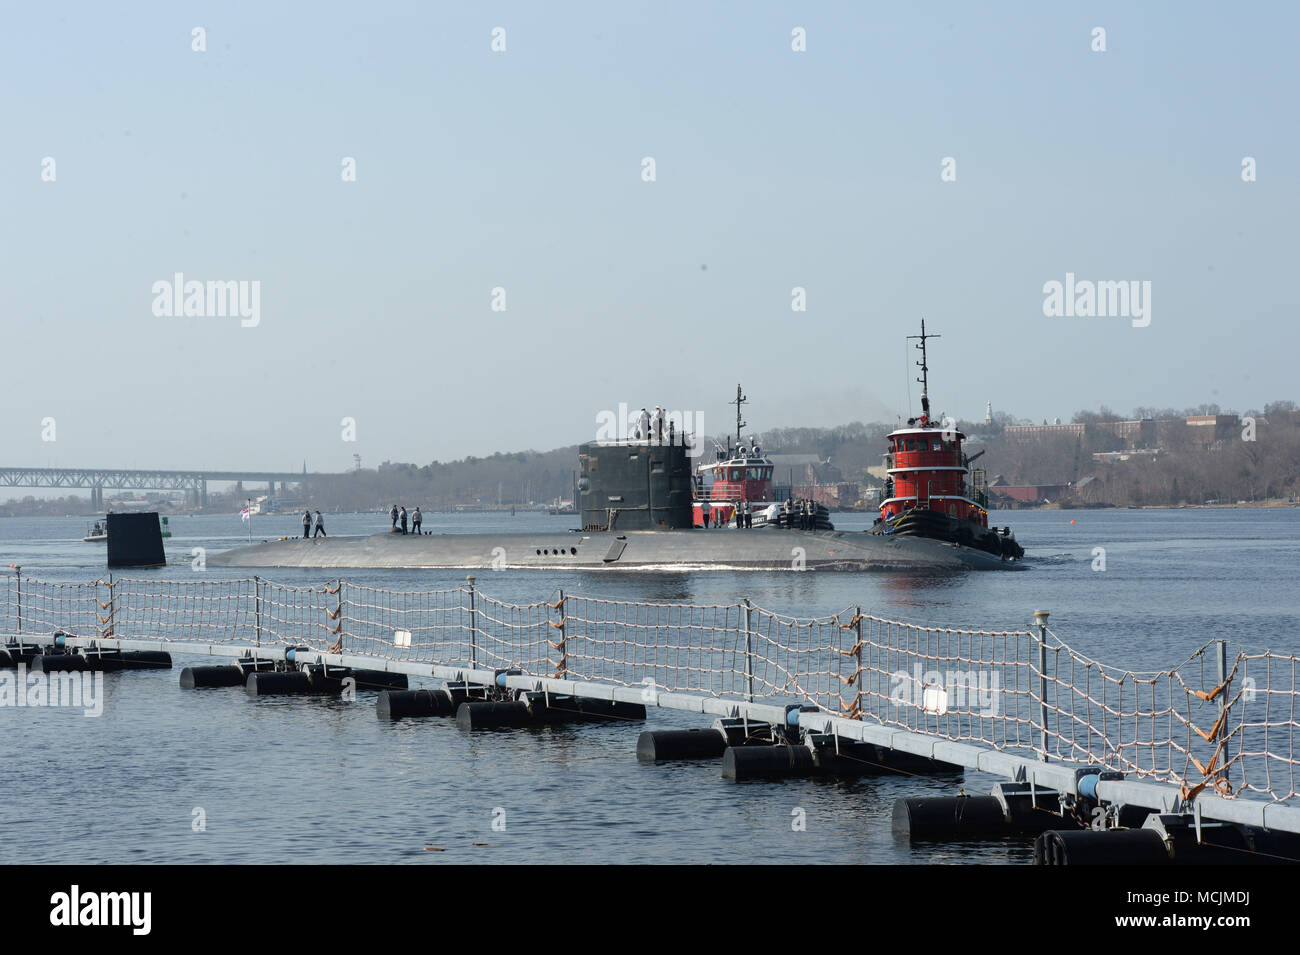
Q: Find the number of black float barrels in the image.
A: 10